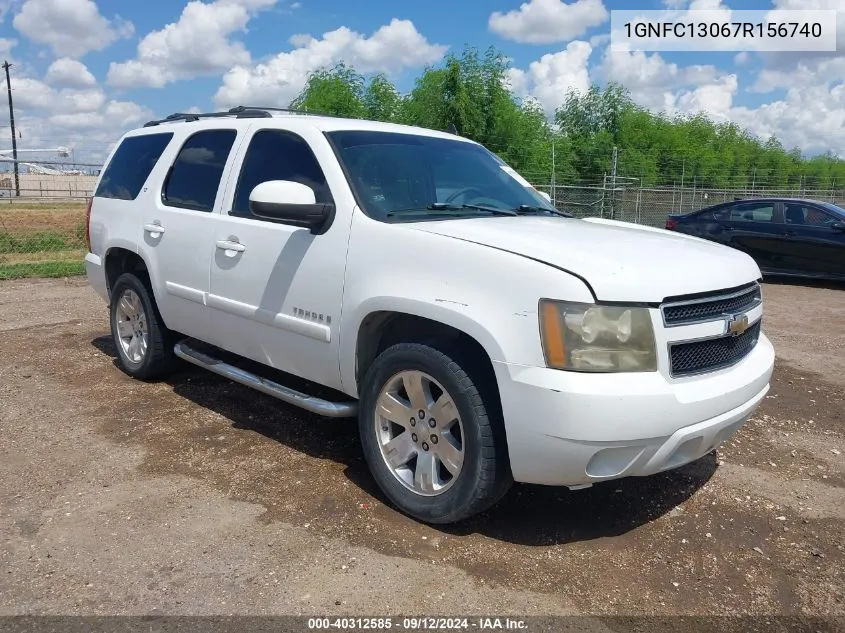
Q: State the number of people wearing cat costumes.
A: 0